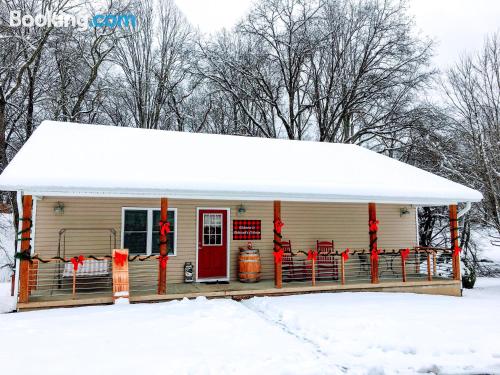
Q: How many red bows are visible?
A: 12